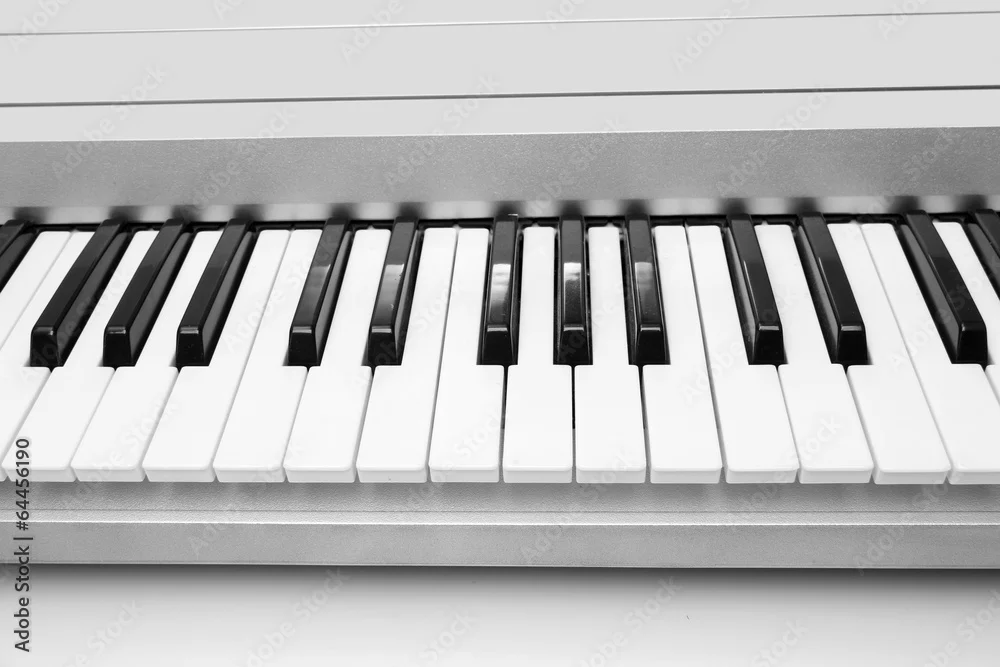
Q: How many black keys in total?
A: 13